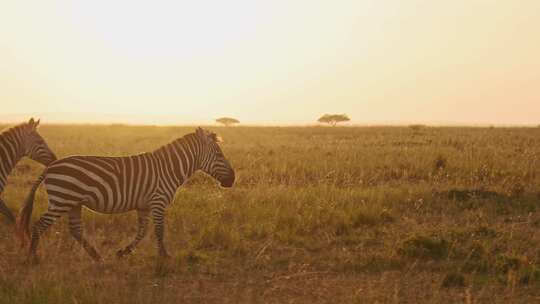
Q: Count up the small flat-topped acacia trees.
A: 2